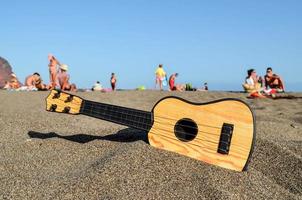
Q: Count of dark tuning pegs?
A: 4